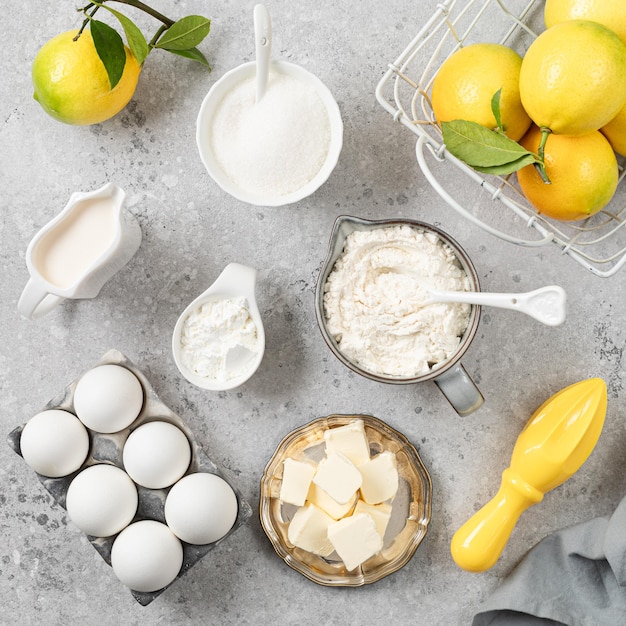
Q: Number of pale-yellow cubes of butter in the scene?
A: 8